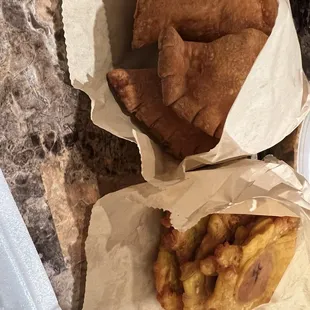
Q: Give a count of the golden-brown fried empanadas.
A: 3